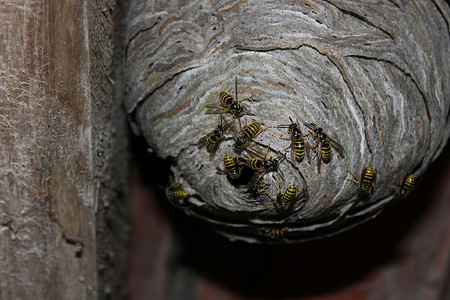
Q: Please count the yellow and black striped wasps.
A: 13